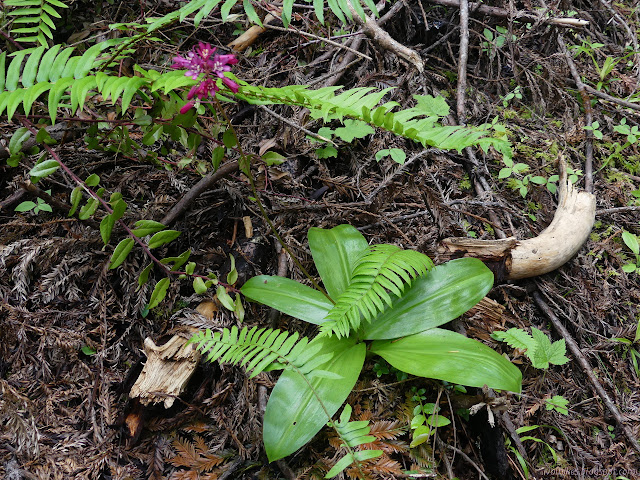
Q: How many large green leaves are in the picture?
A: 5